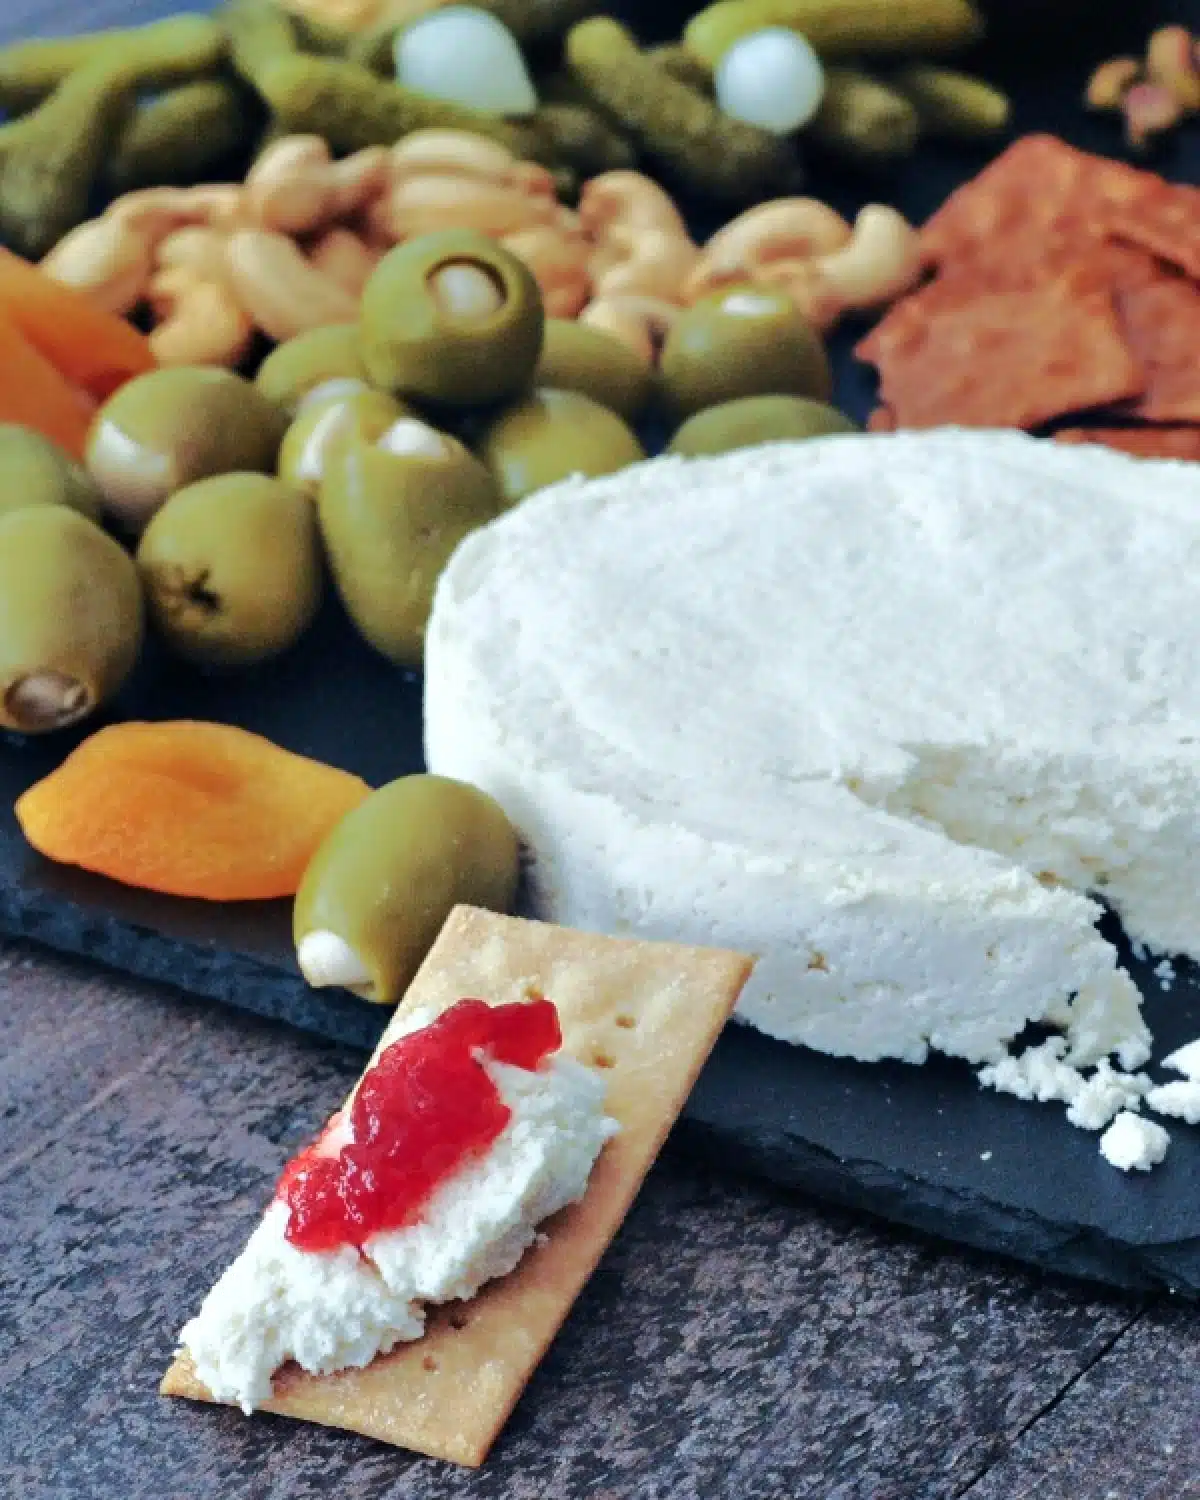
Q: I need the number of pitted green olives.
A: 13